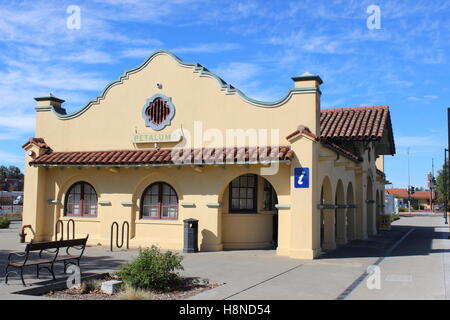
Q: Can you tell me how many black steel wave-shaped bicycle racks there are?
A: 2